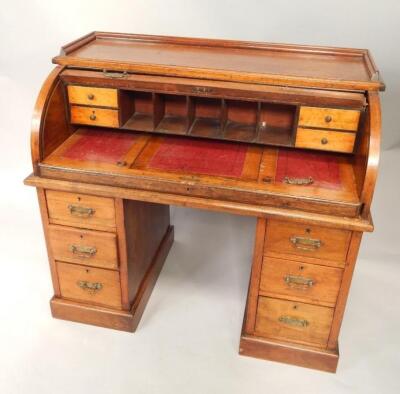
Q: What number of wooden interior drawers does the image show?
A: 4